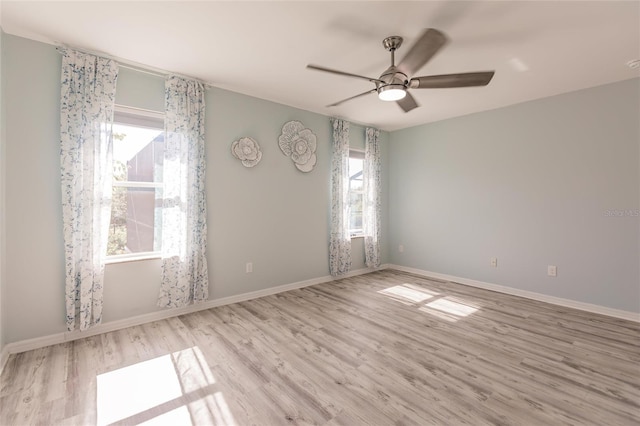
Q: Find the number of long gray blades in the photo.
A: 5